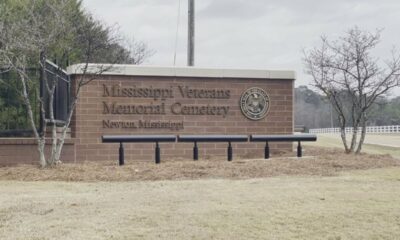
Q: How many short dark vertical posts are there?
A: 6